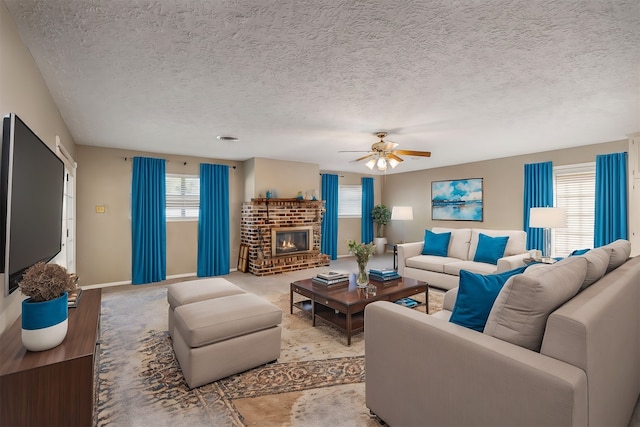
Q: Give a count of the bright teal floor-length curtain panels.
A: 6